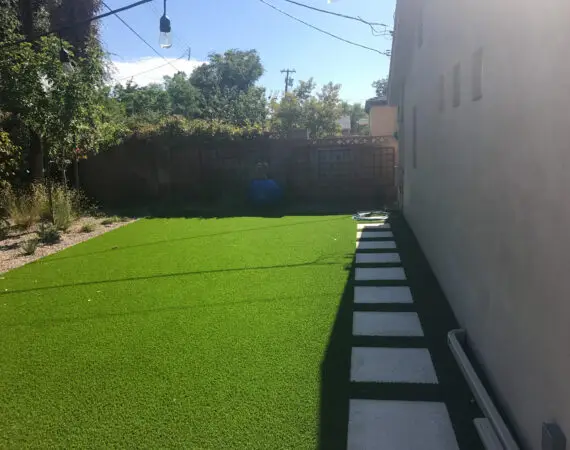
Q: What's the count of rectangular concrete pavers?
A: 9